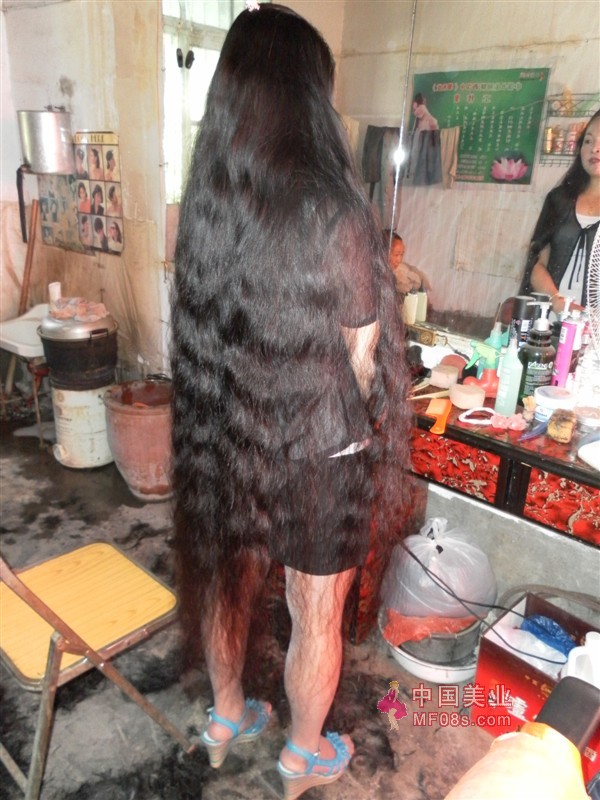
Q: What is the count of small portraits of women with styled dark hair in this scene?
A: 9